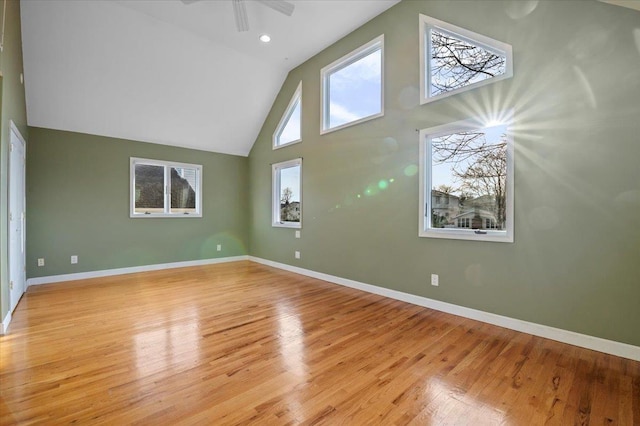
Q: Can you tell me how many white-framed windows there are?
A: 6